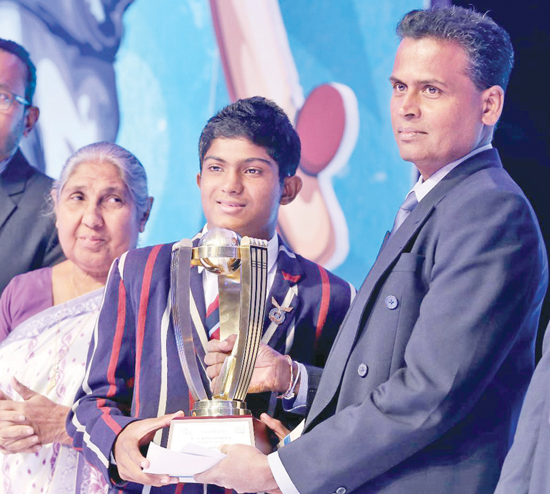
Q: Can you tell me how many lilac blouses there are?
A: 1